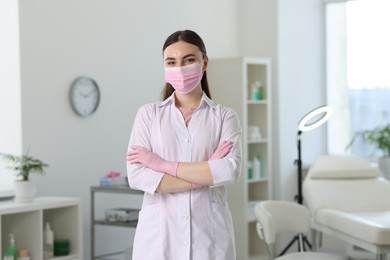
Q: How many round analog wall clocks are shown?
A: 1